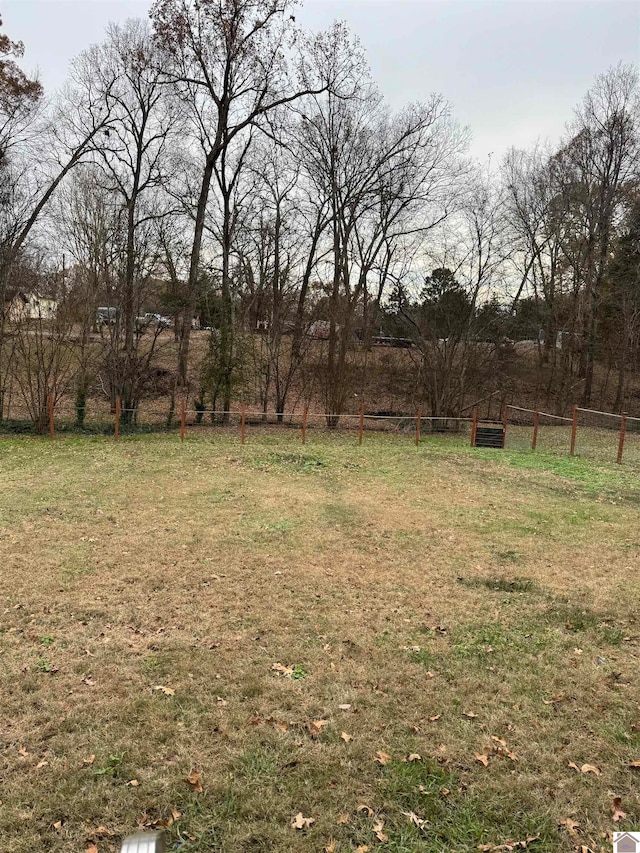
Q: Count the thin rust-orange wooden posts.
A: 12